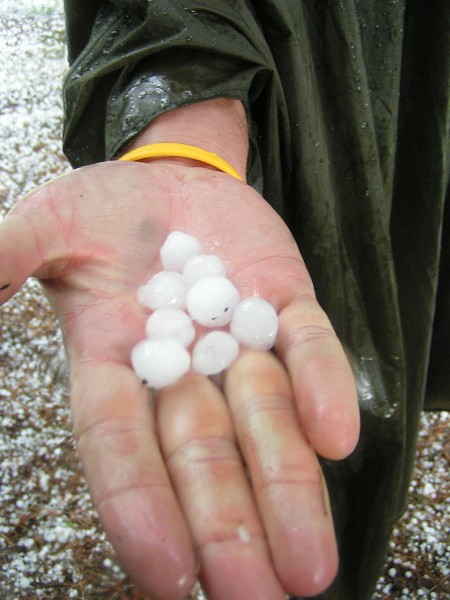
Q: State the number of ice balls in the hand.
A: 8